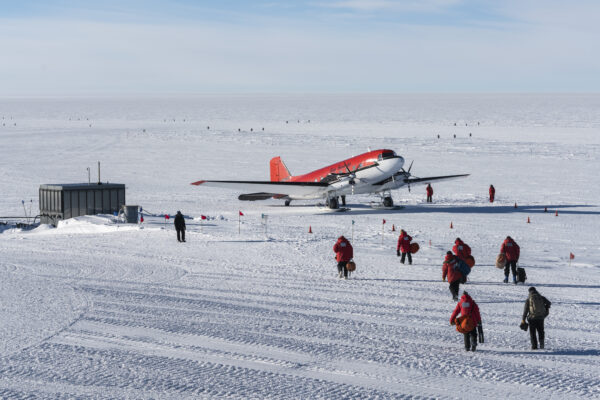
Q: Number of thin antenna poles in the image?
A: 2